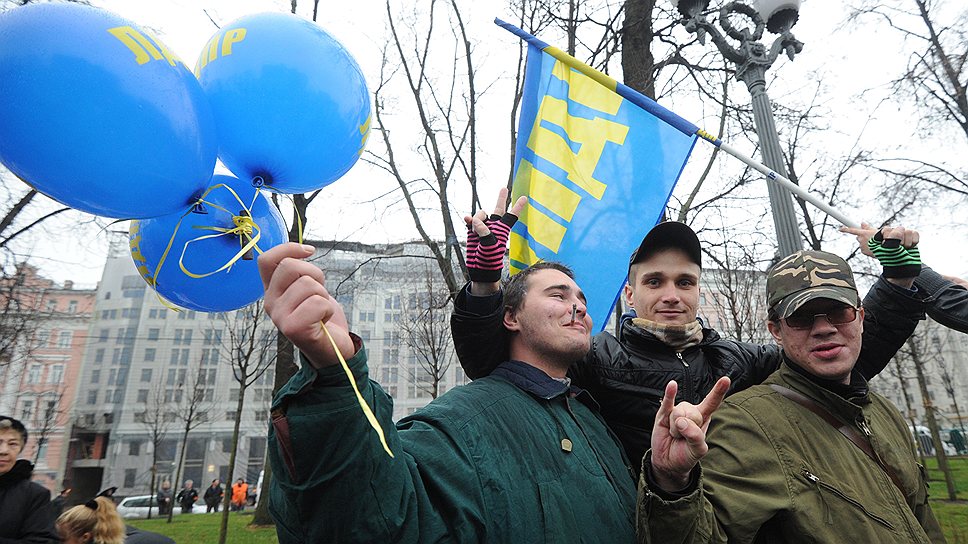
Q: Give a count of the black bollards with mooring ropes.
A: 0